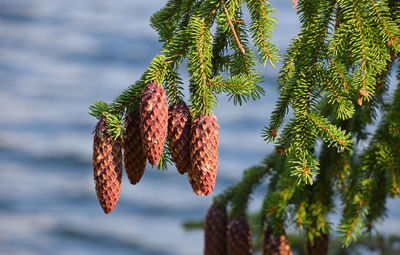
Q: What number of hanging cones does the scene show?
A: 9